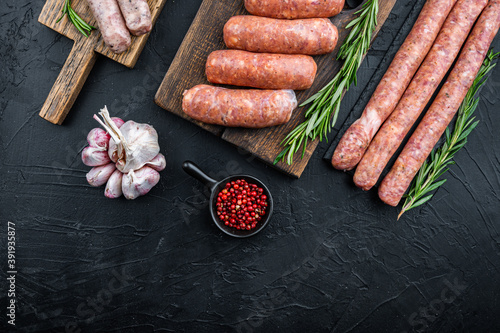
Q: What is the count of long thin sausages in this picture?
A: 3